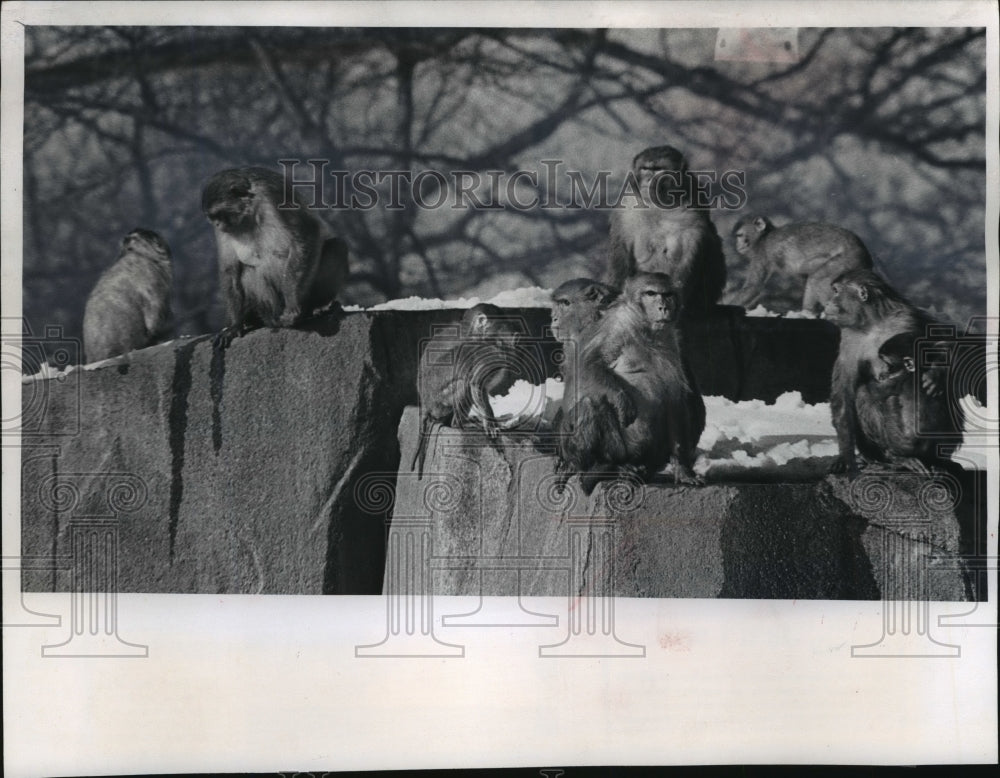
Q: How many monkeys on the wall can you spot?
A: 9